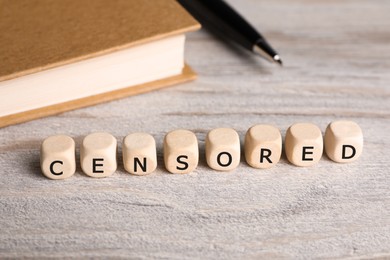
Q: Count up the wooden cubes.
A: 8